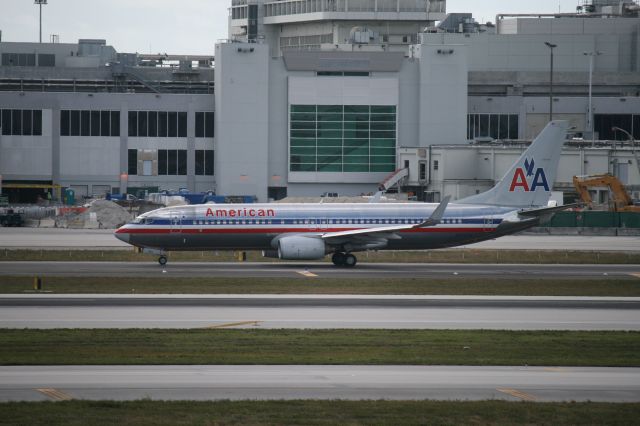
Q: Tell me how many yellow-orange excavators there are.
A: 1